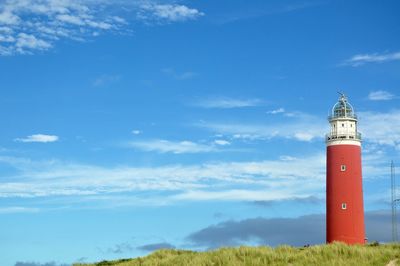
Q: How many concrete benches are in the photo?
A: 0